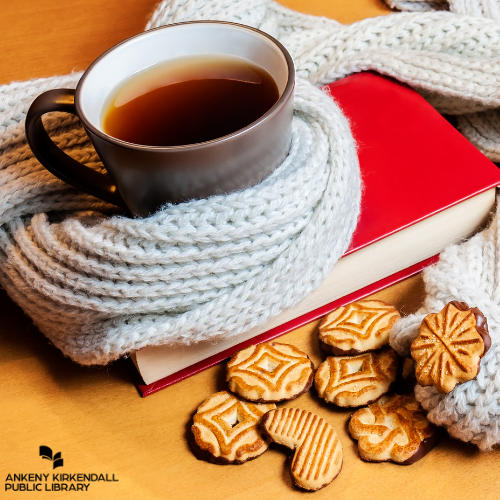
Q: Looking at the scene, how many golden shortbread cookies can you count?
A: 7